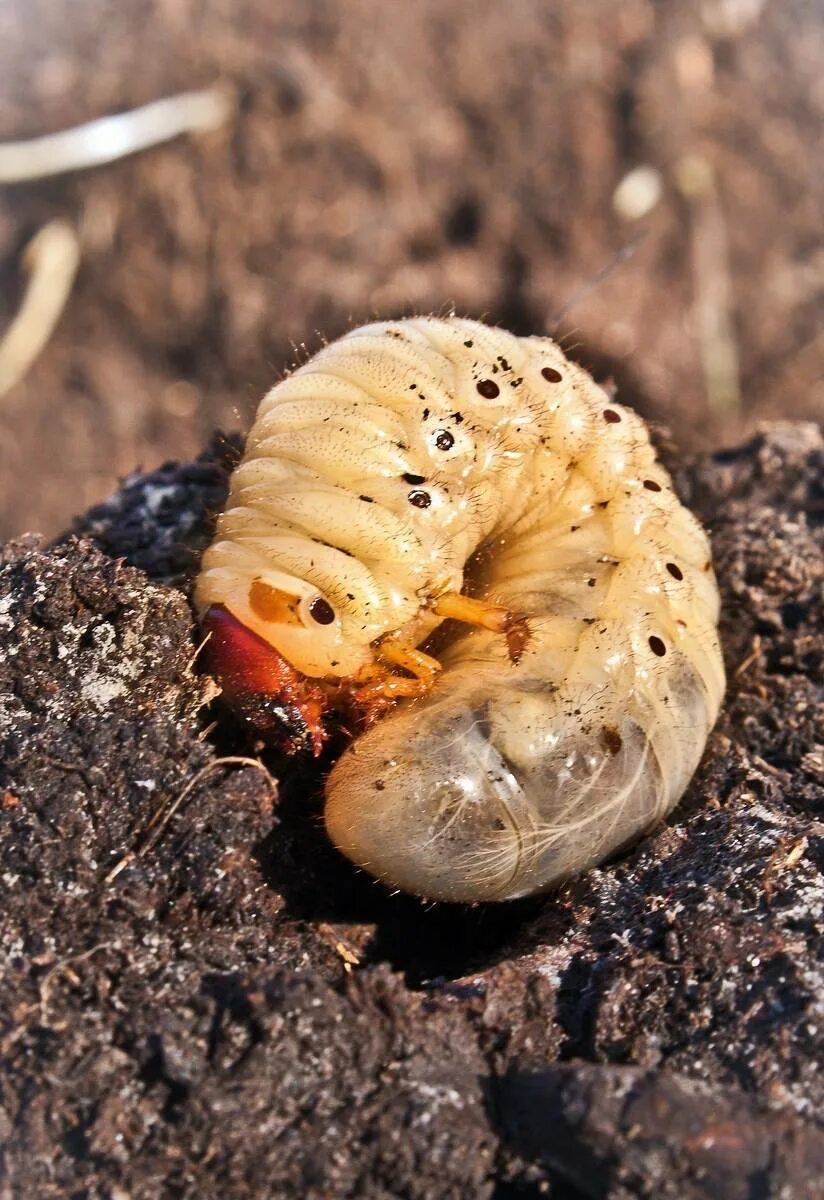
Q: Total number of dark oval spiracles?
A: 9